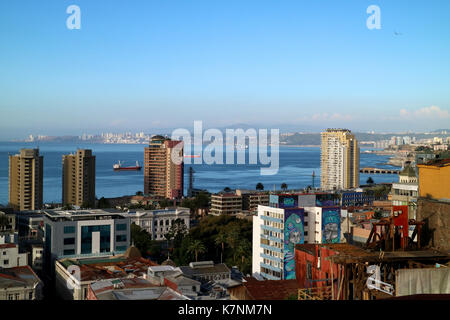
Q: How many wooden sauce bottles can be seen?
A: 0